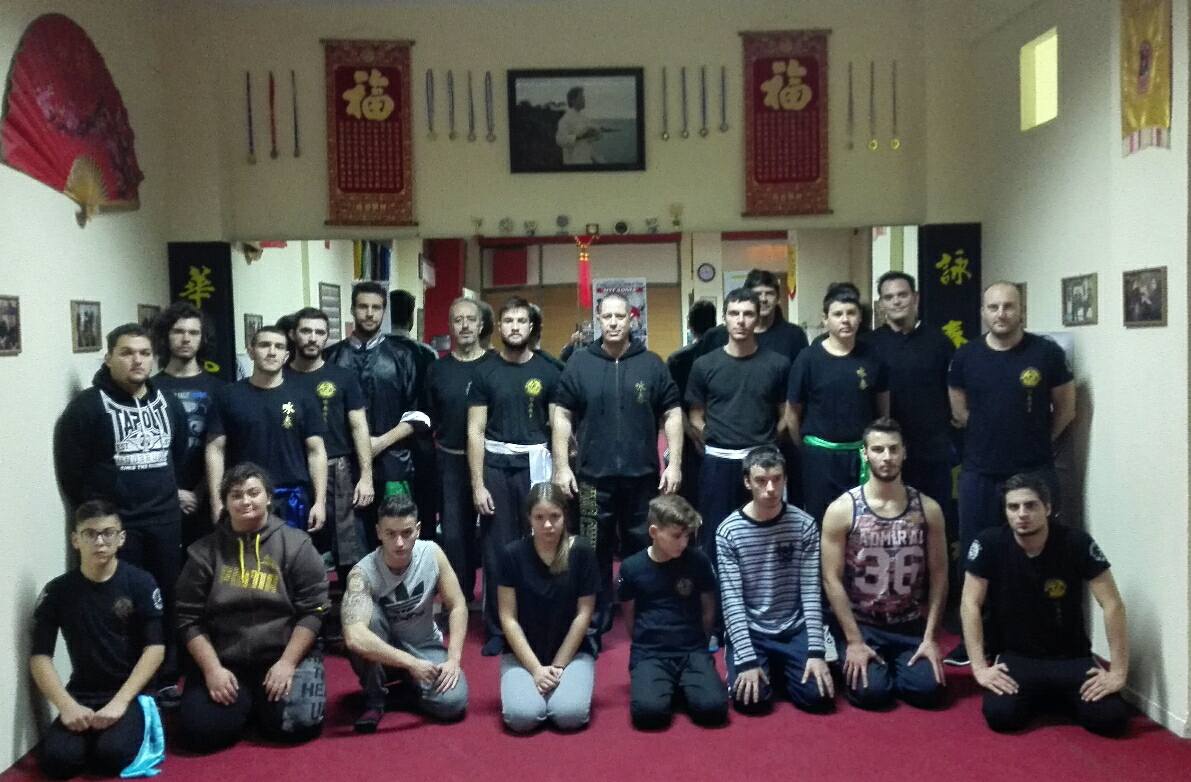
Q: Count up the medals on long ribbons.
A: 14